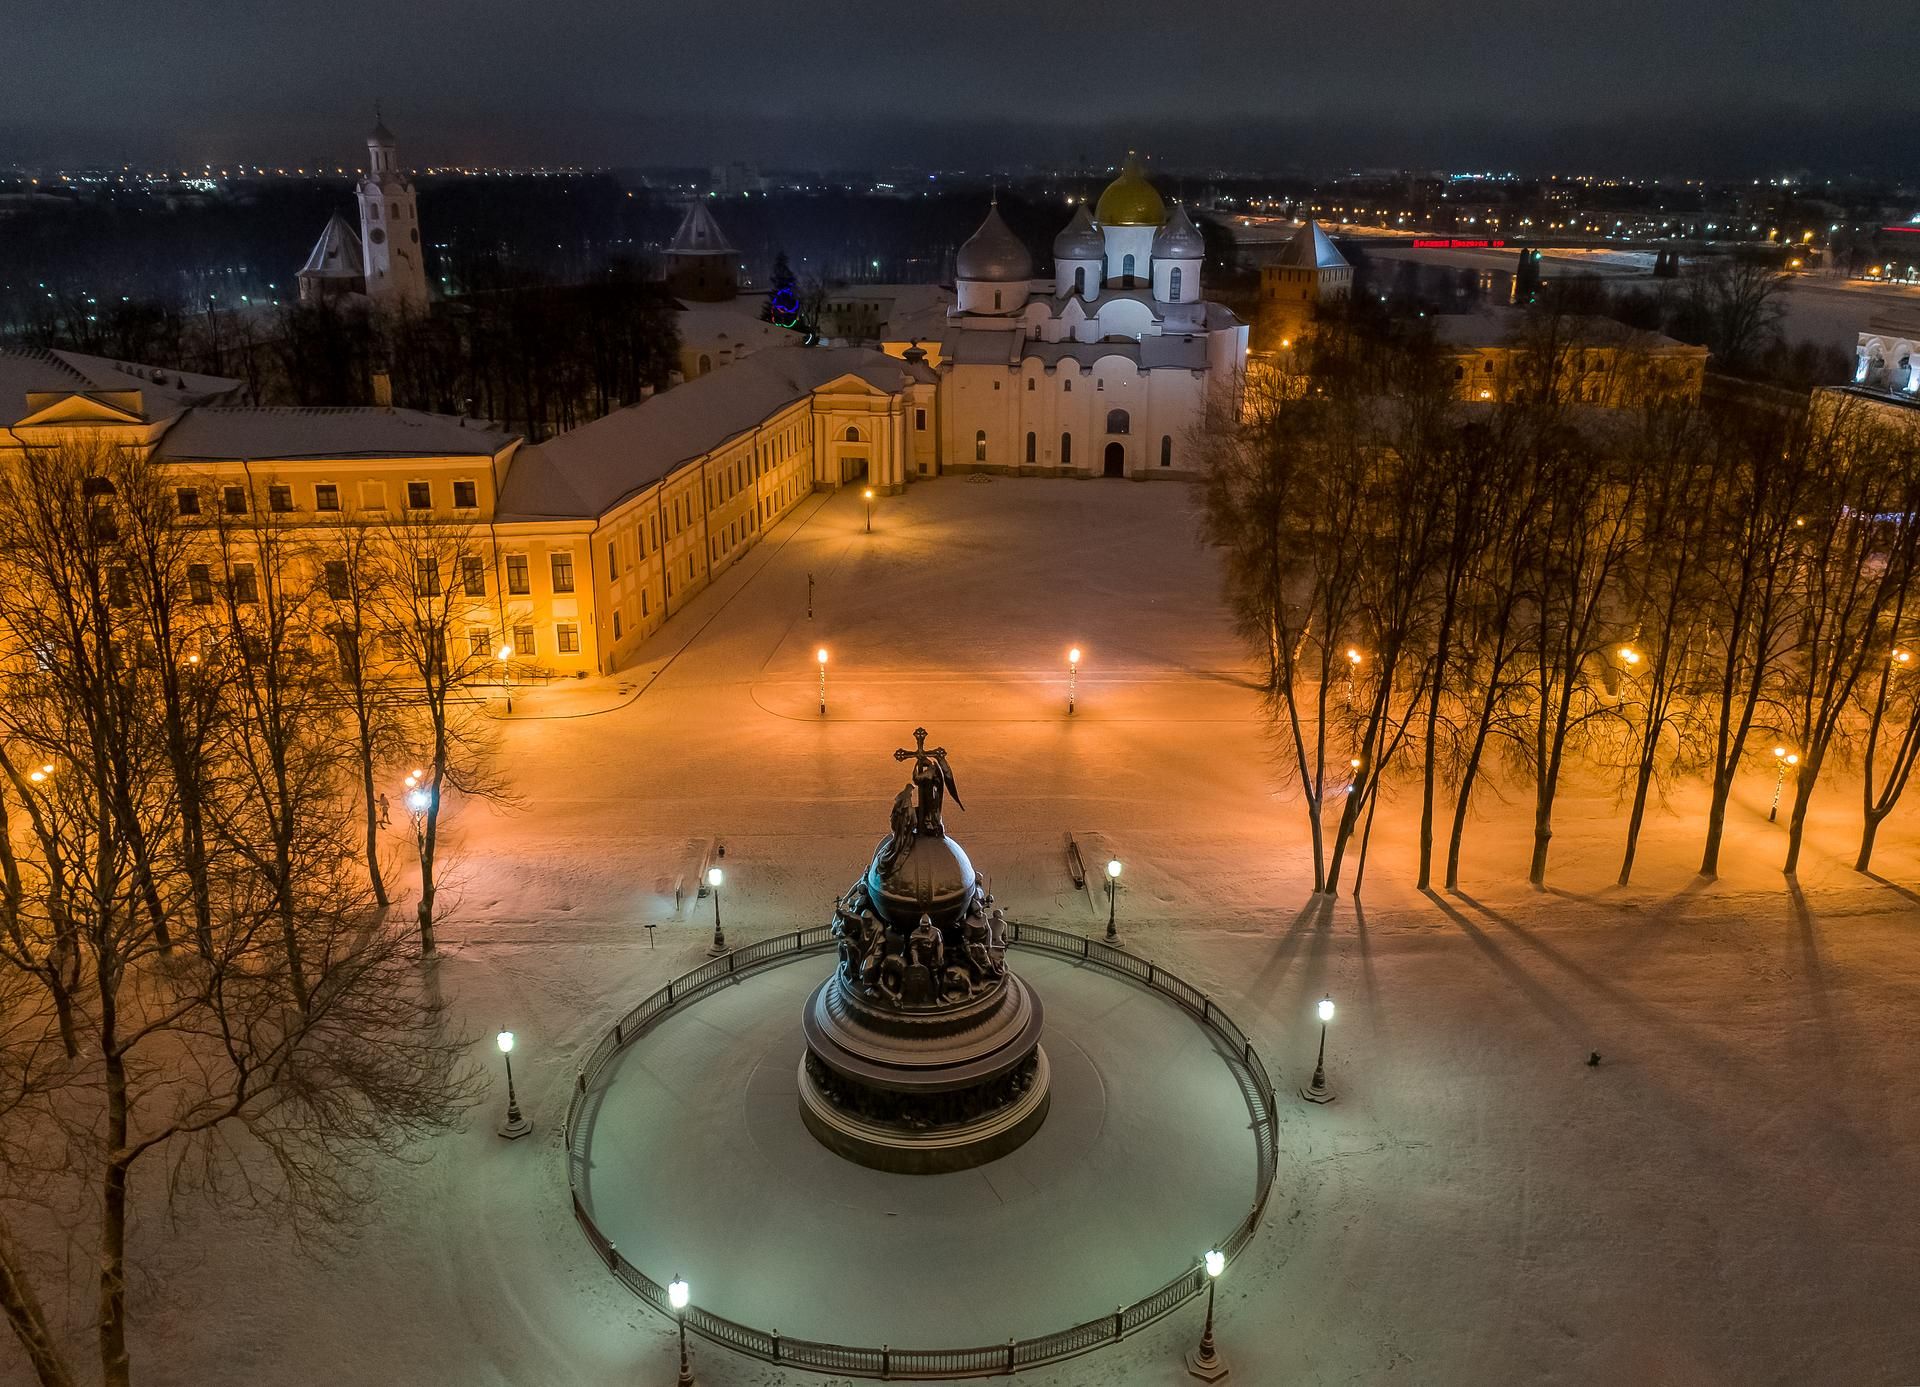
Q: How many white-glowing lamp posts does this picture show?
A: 6